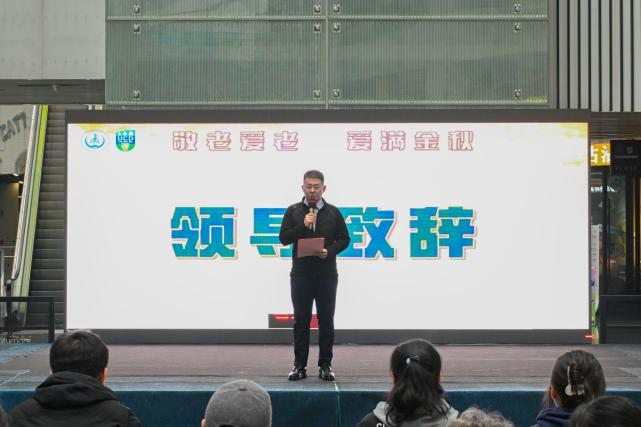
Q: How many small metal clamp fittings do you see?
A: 12